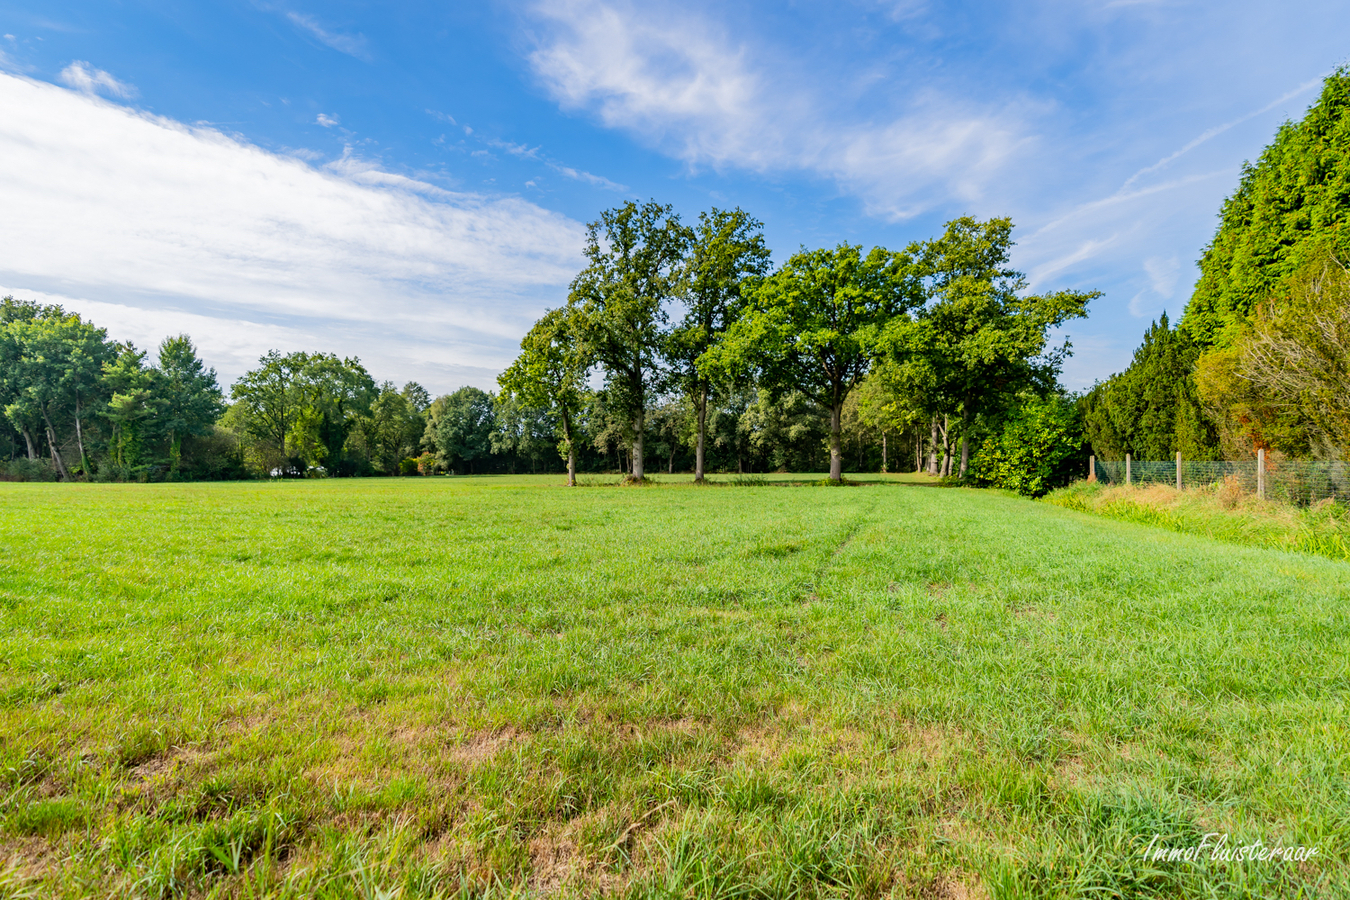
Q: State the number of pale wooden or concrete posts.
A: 4